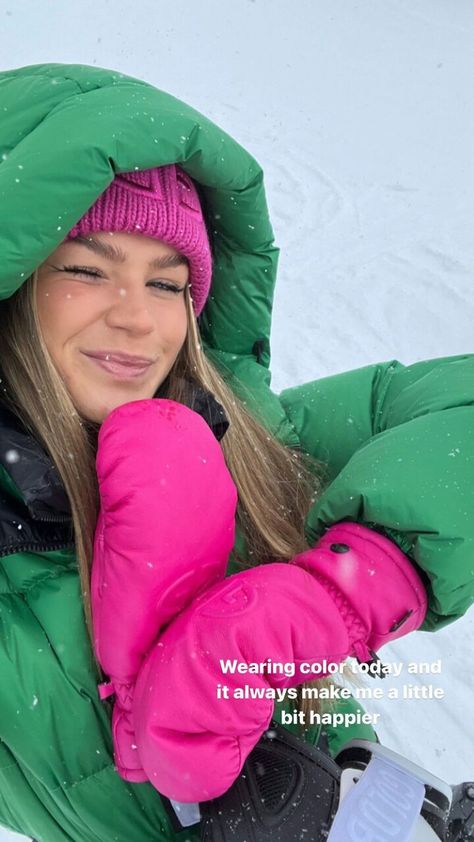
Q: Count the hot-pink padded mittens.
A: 2